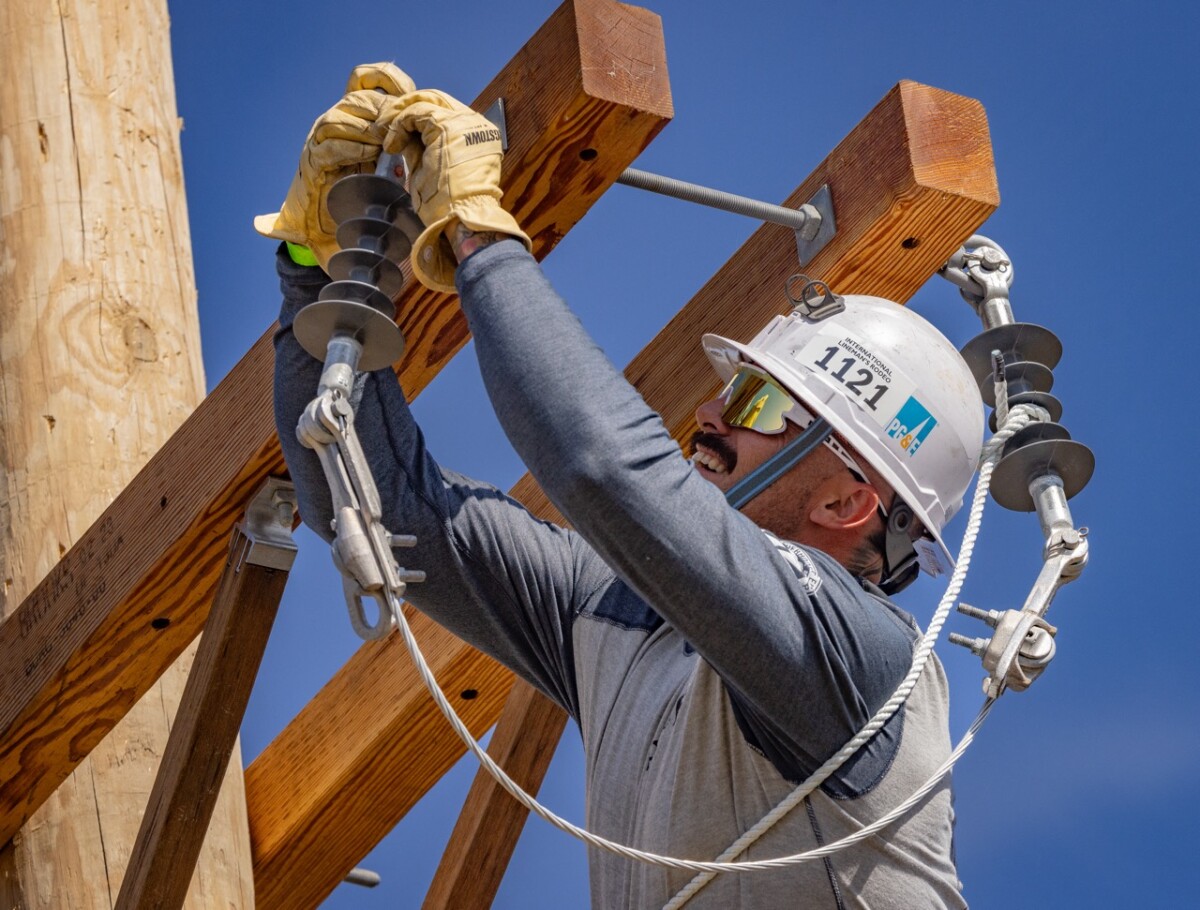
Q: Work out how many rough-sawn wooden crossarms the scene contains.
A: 2